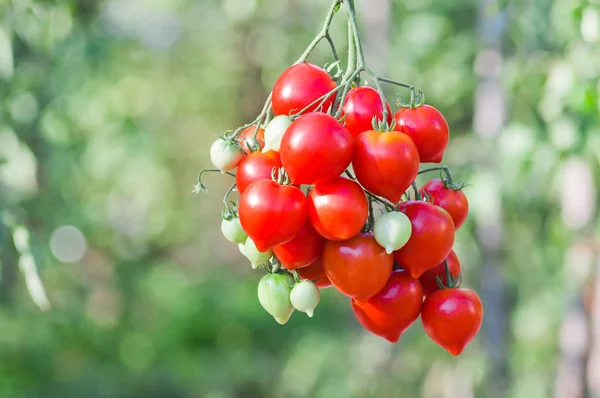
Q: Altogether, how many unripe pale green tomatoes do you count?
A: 7